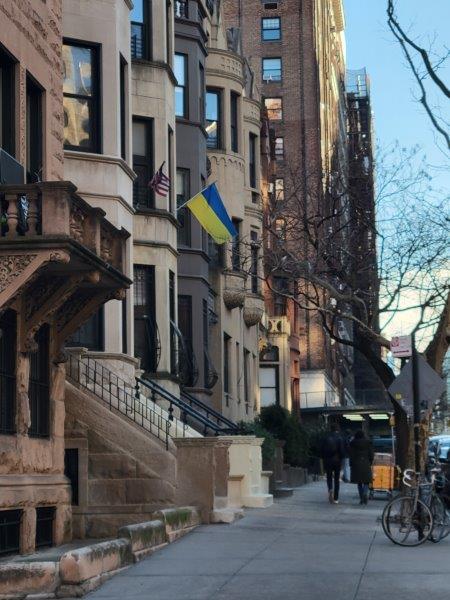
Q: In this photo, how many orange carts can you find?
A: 1